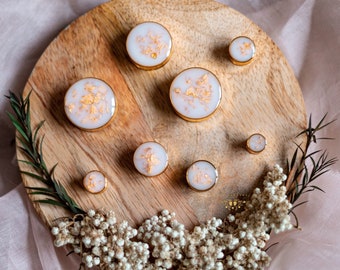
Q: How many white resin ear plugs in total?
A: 8